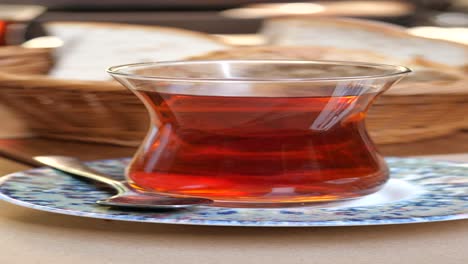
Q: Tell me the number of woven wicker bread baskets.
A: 1